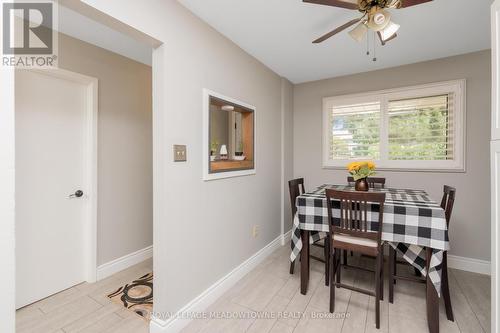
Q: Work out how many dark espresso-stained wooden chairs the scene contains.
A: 4